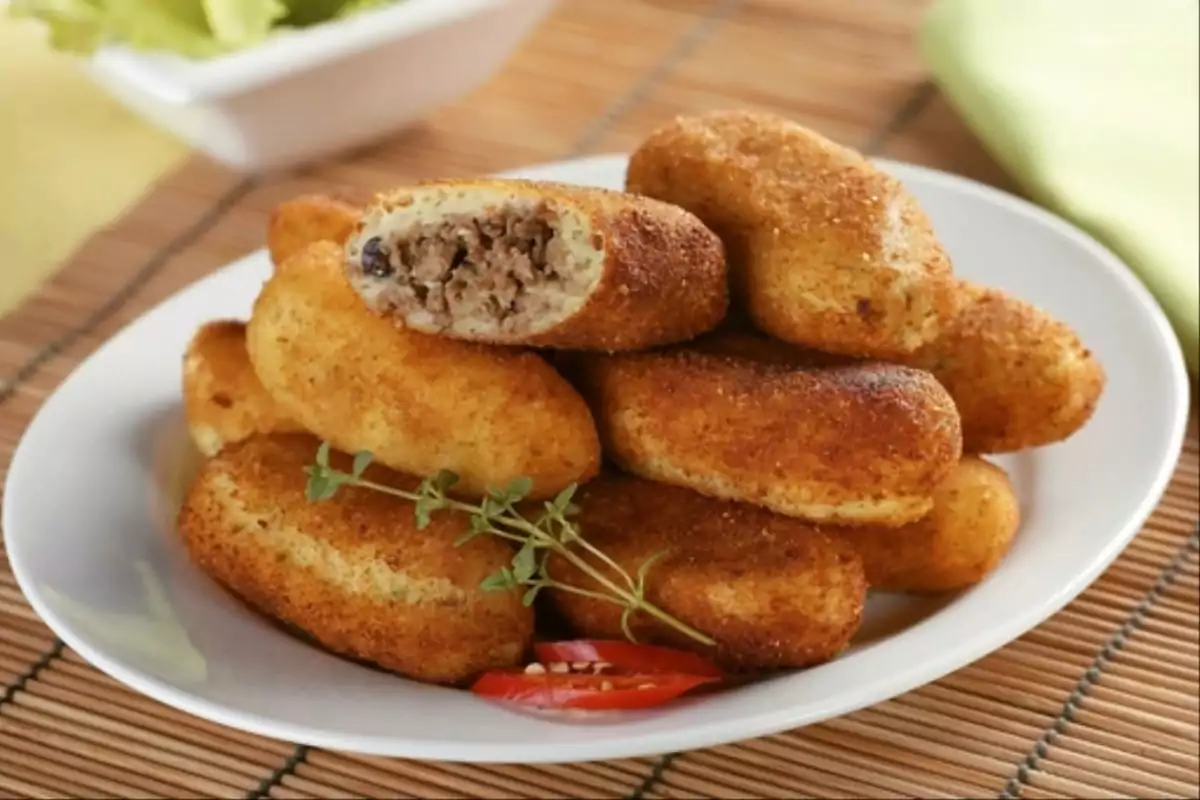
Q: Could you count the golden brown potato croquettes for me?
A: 10